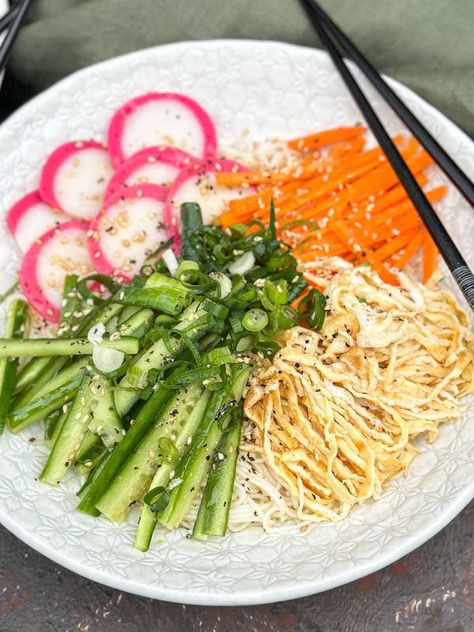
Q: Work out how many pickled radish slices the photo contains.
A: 7